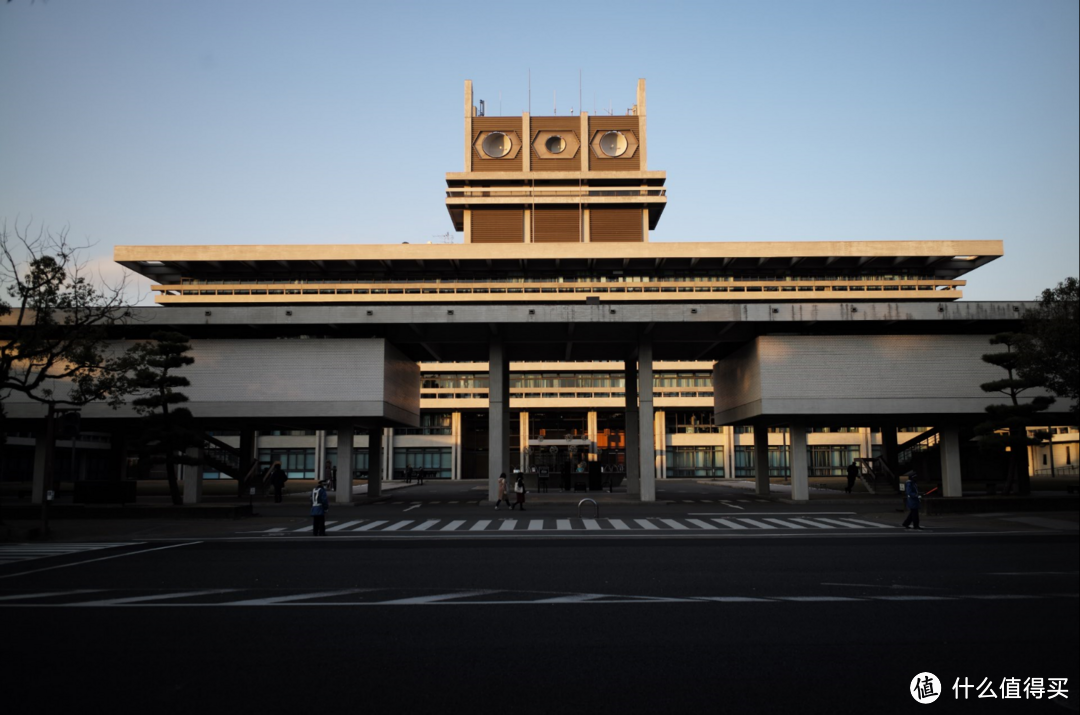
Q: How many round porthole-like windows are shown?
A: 3